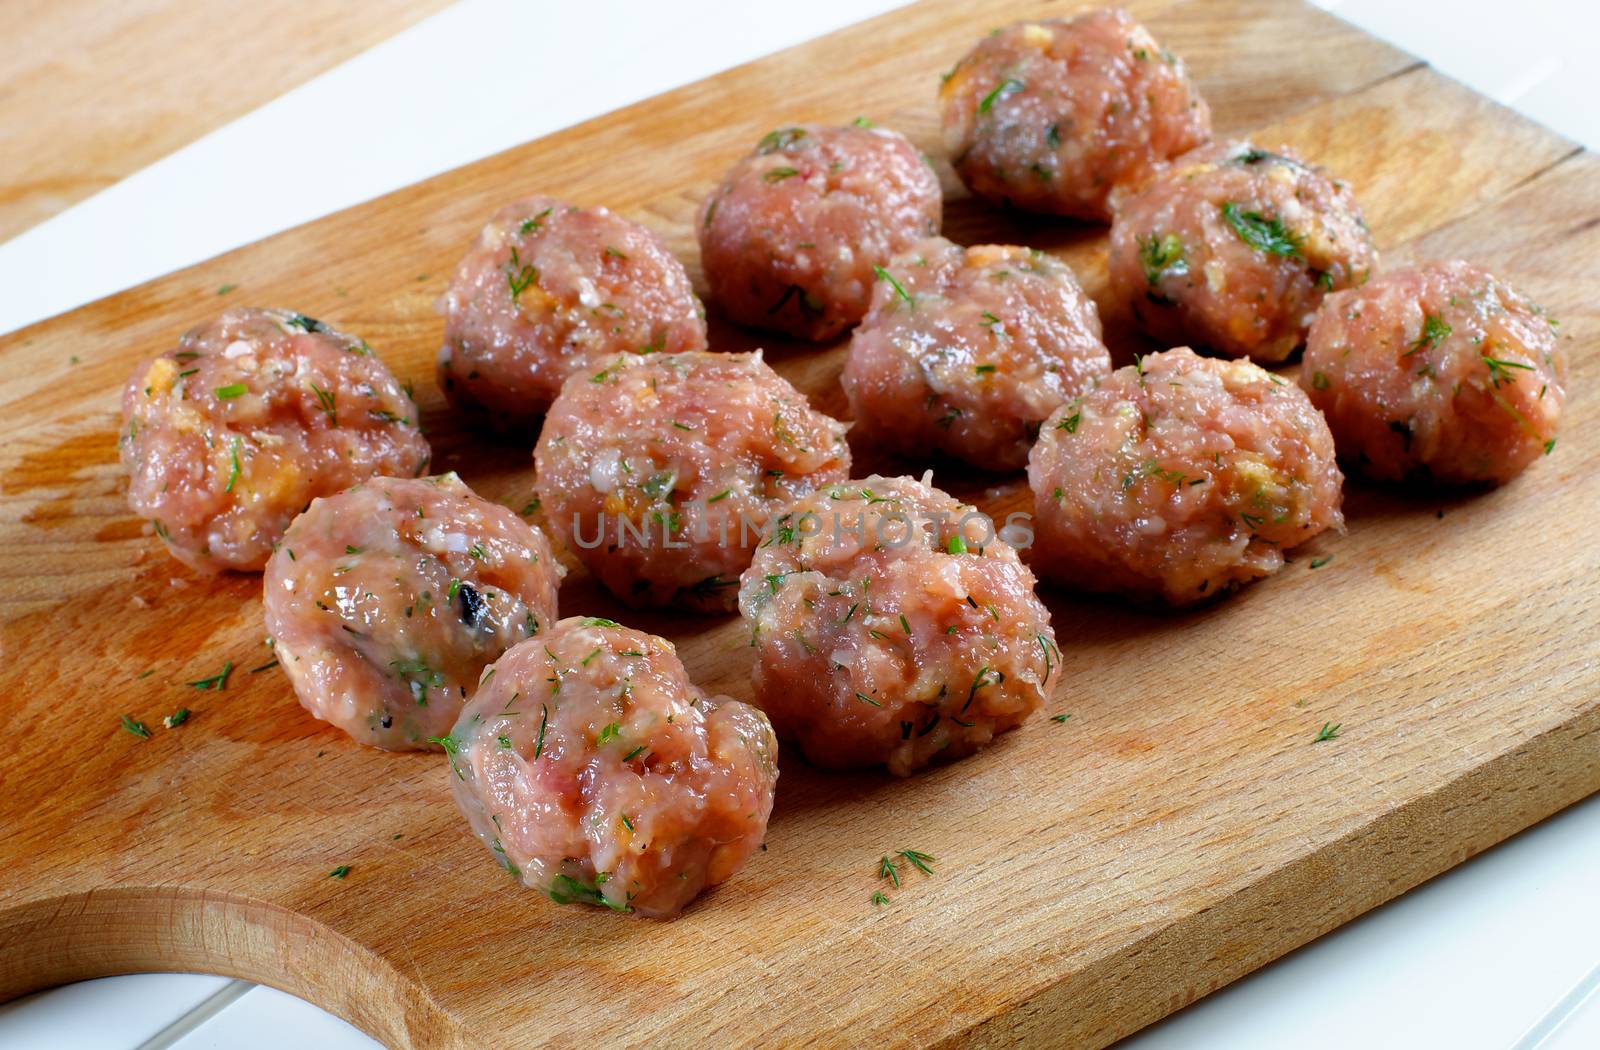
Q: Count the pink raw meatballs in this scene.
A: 12